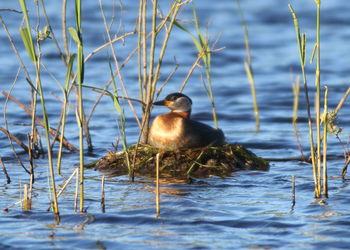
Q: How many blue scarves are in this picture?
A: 0